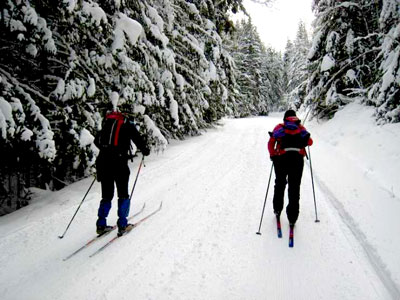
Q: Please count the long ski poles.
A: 4